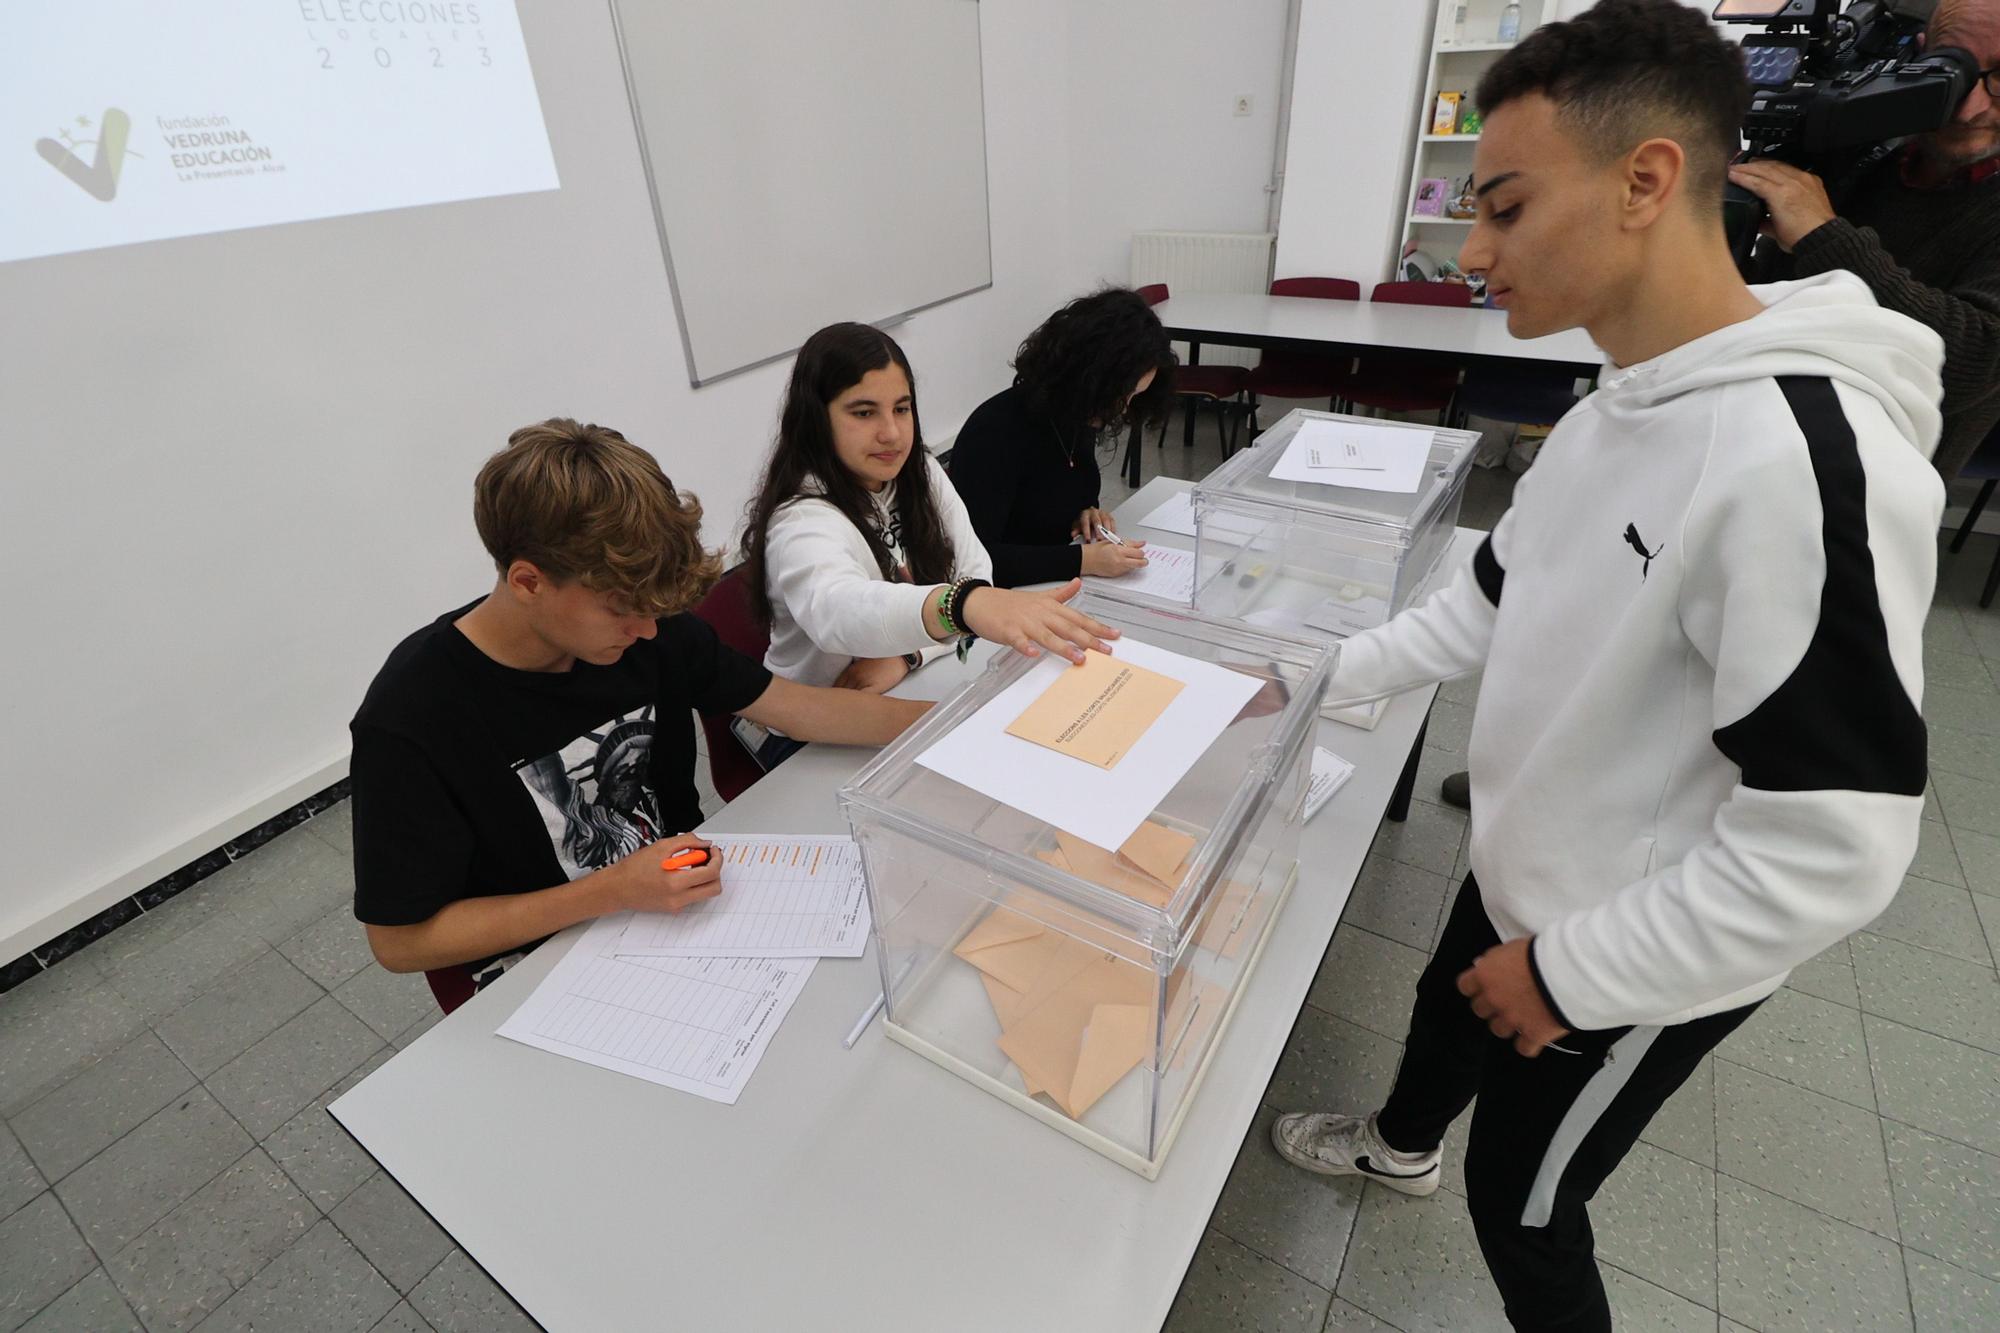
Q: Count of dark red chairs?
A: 5